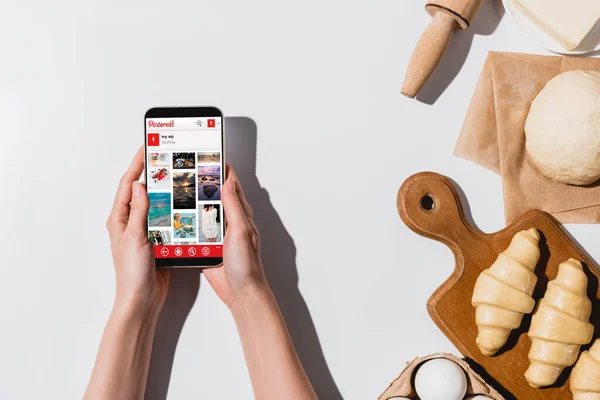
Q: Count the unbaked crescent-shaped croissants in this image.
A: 3